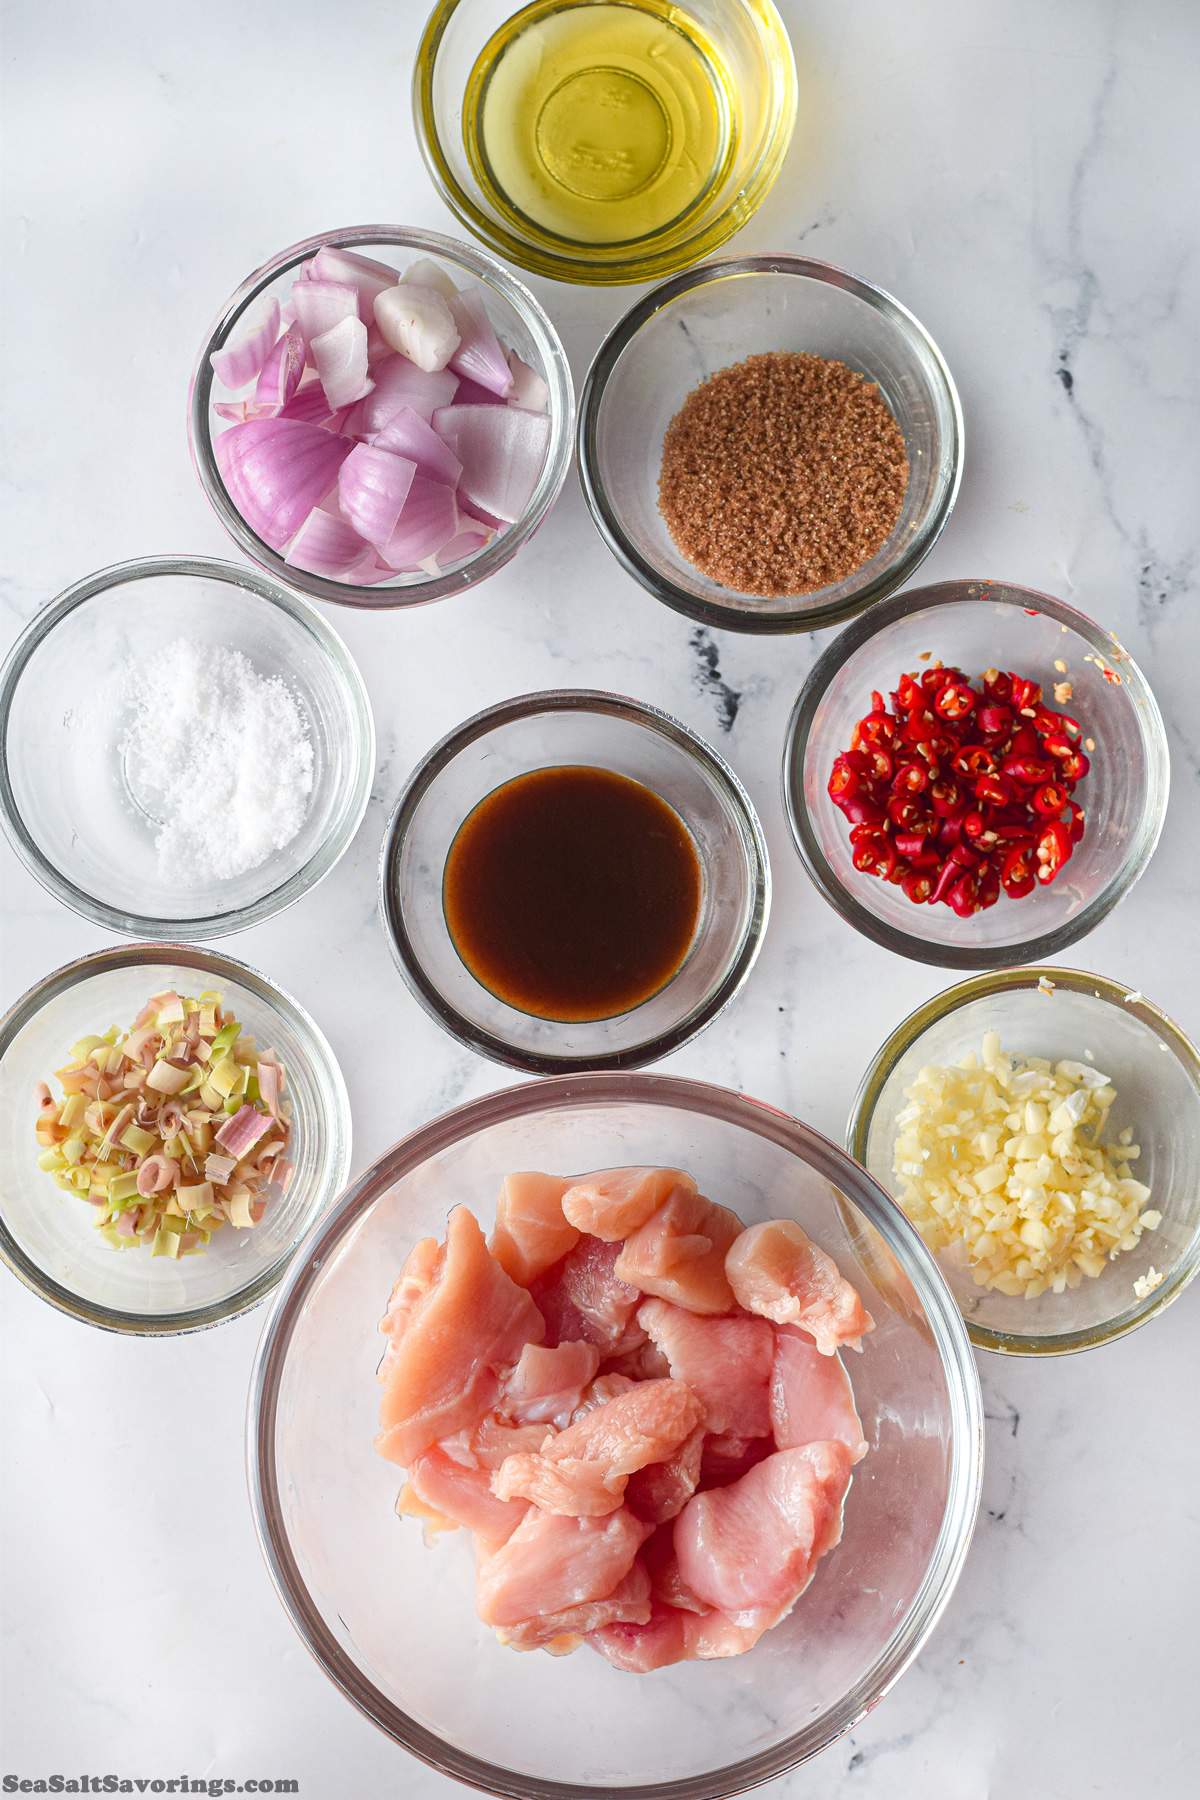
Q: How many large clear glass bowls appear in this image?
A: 1